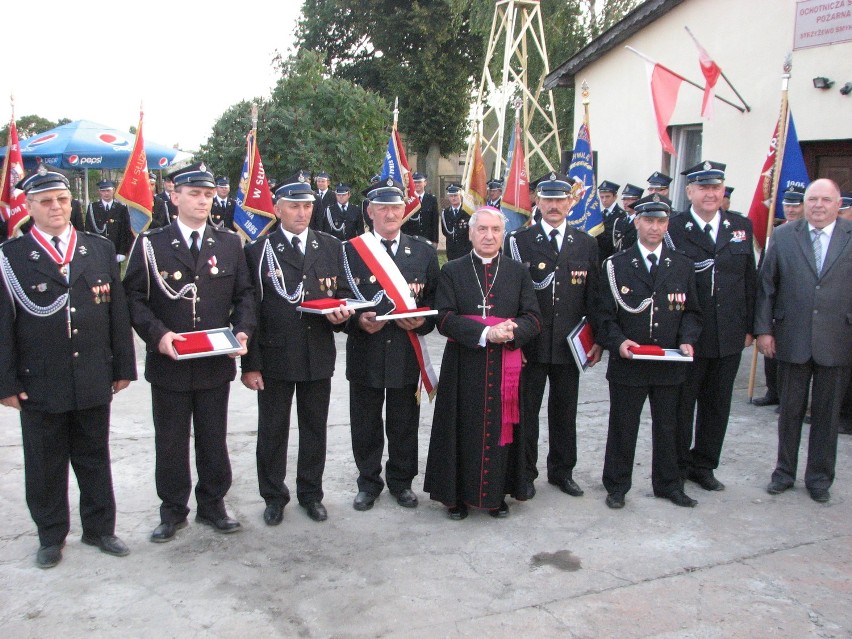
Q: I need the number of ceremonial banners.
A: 8